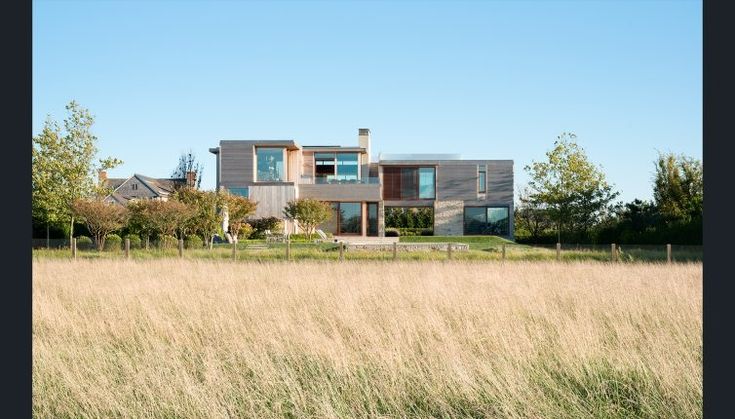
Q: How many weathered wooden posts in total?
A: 12